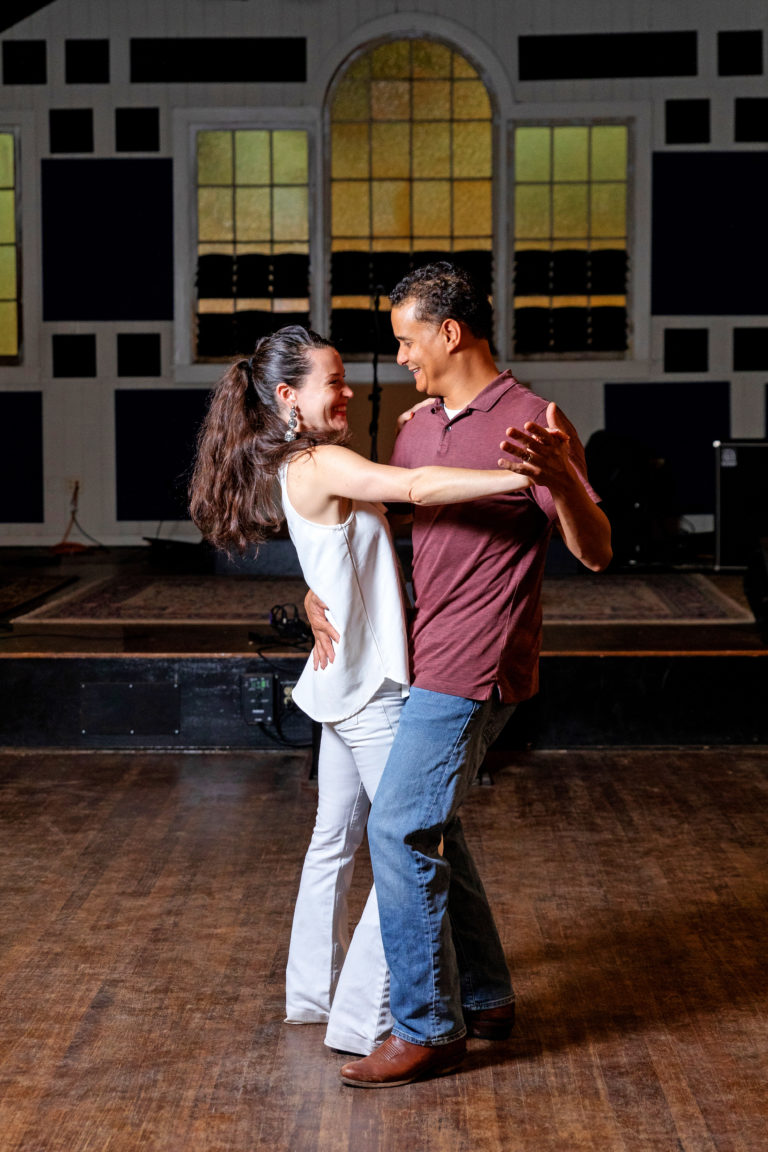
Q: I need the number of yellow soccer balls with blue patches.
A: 0